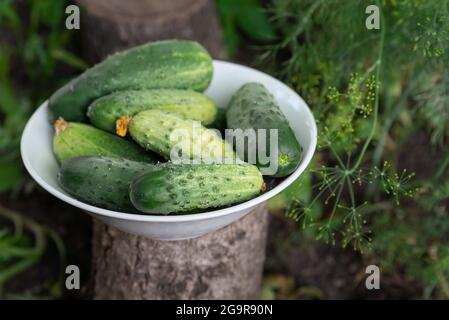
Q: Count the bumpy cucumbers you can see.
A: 7